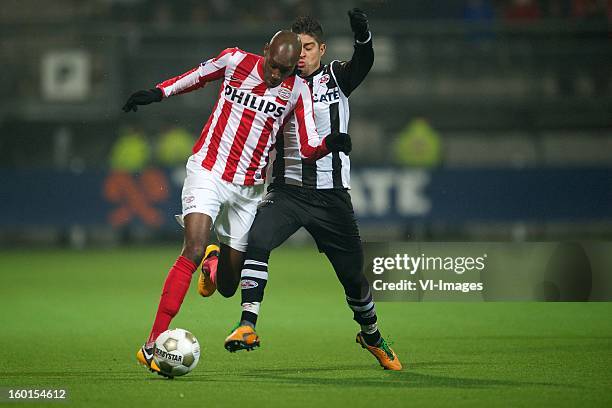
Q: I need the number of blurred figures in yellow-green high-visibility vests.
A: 3